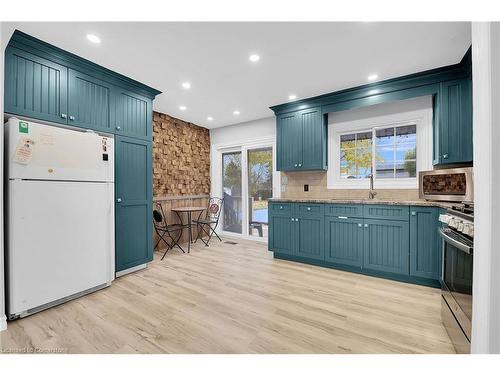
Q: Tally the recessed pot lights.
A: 8